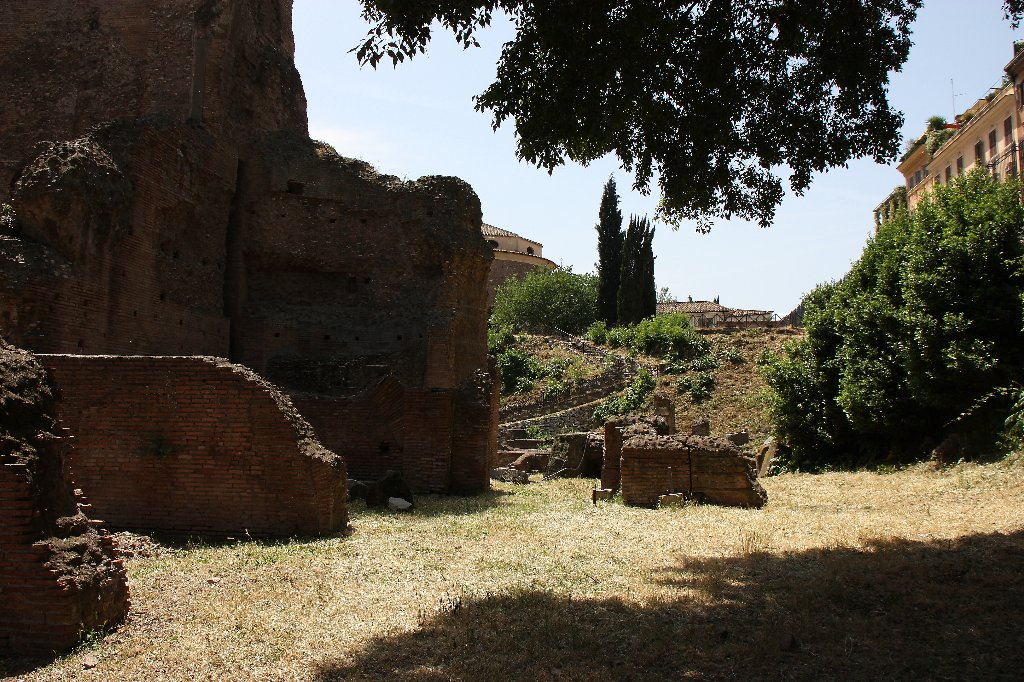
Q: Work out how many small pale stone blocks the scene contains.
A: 3